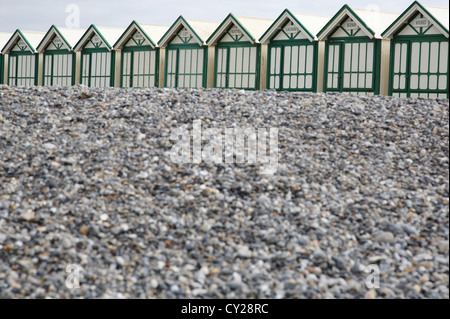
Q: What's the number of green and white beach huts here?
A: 9